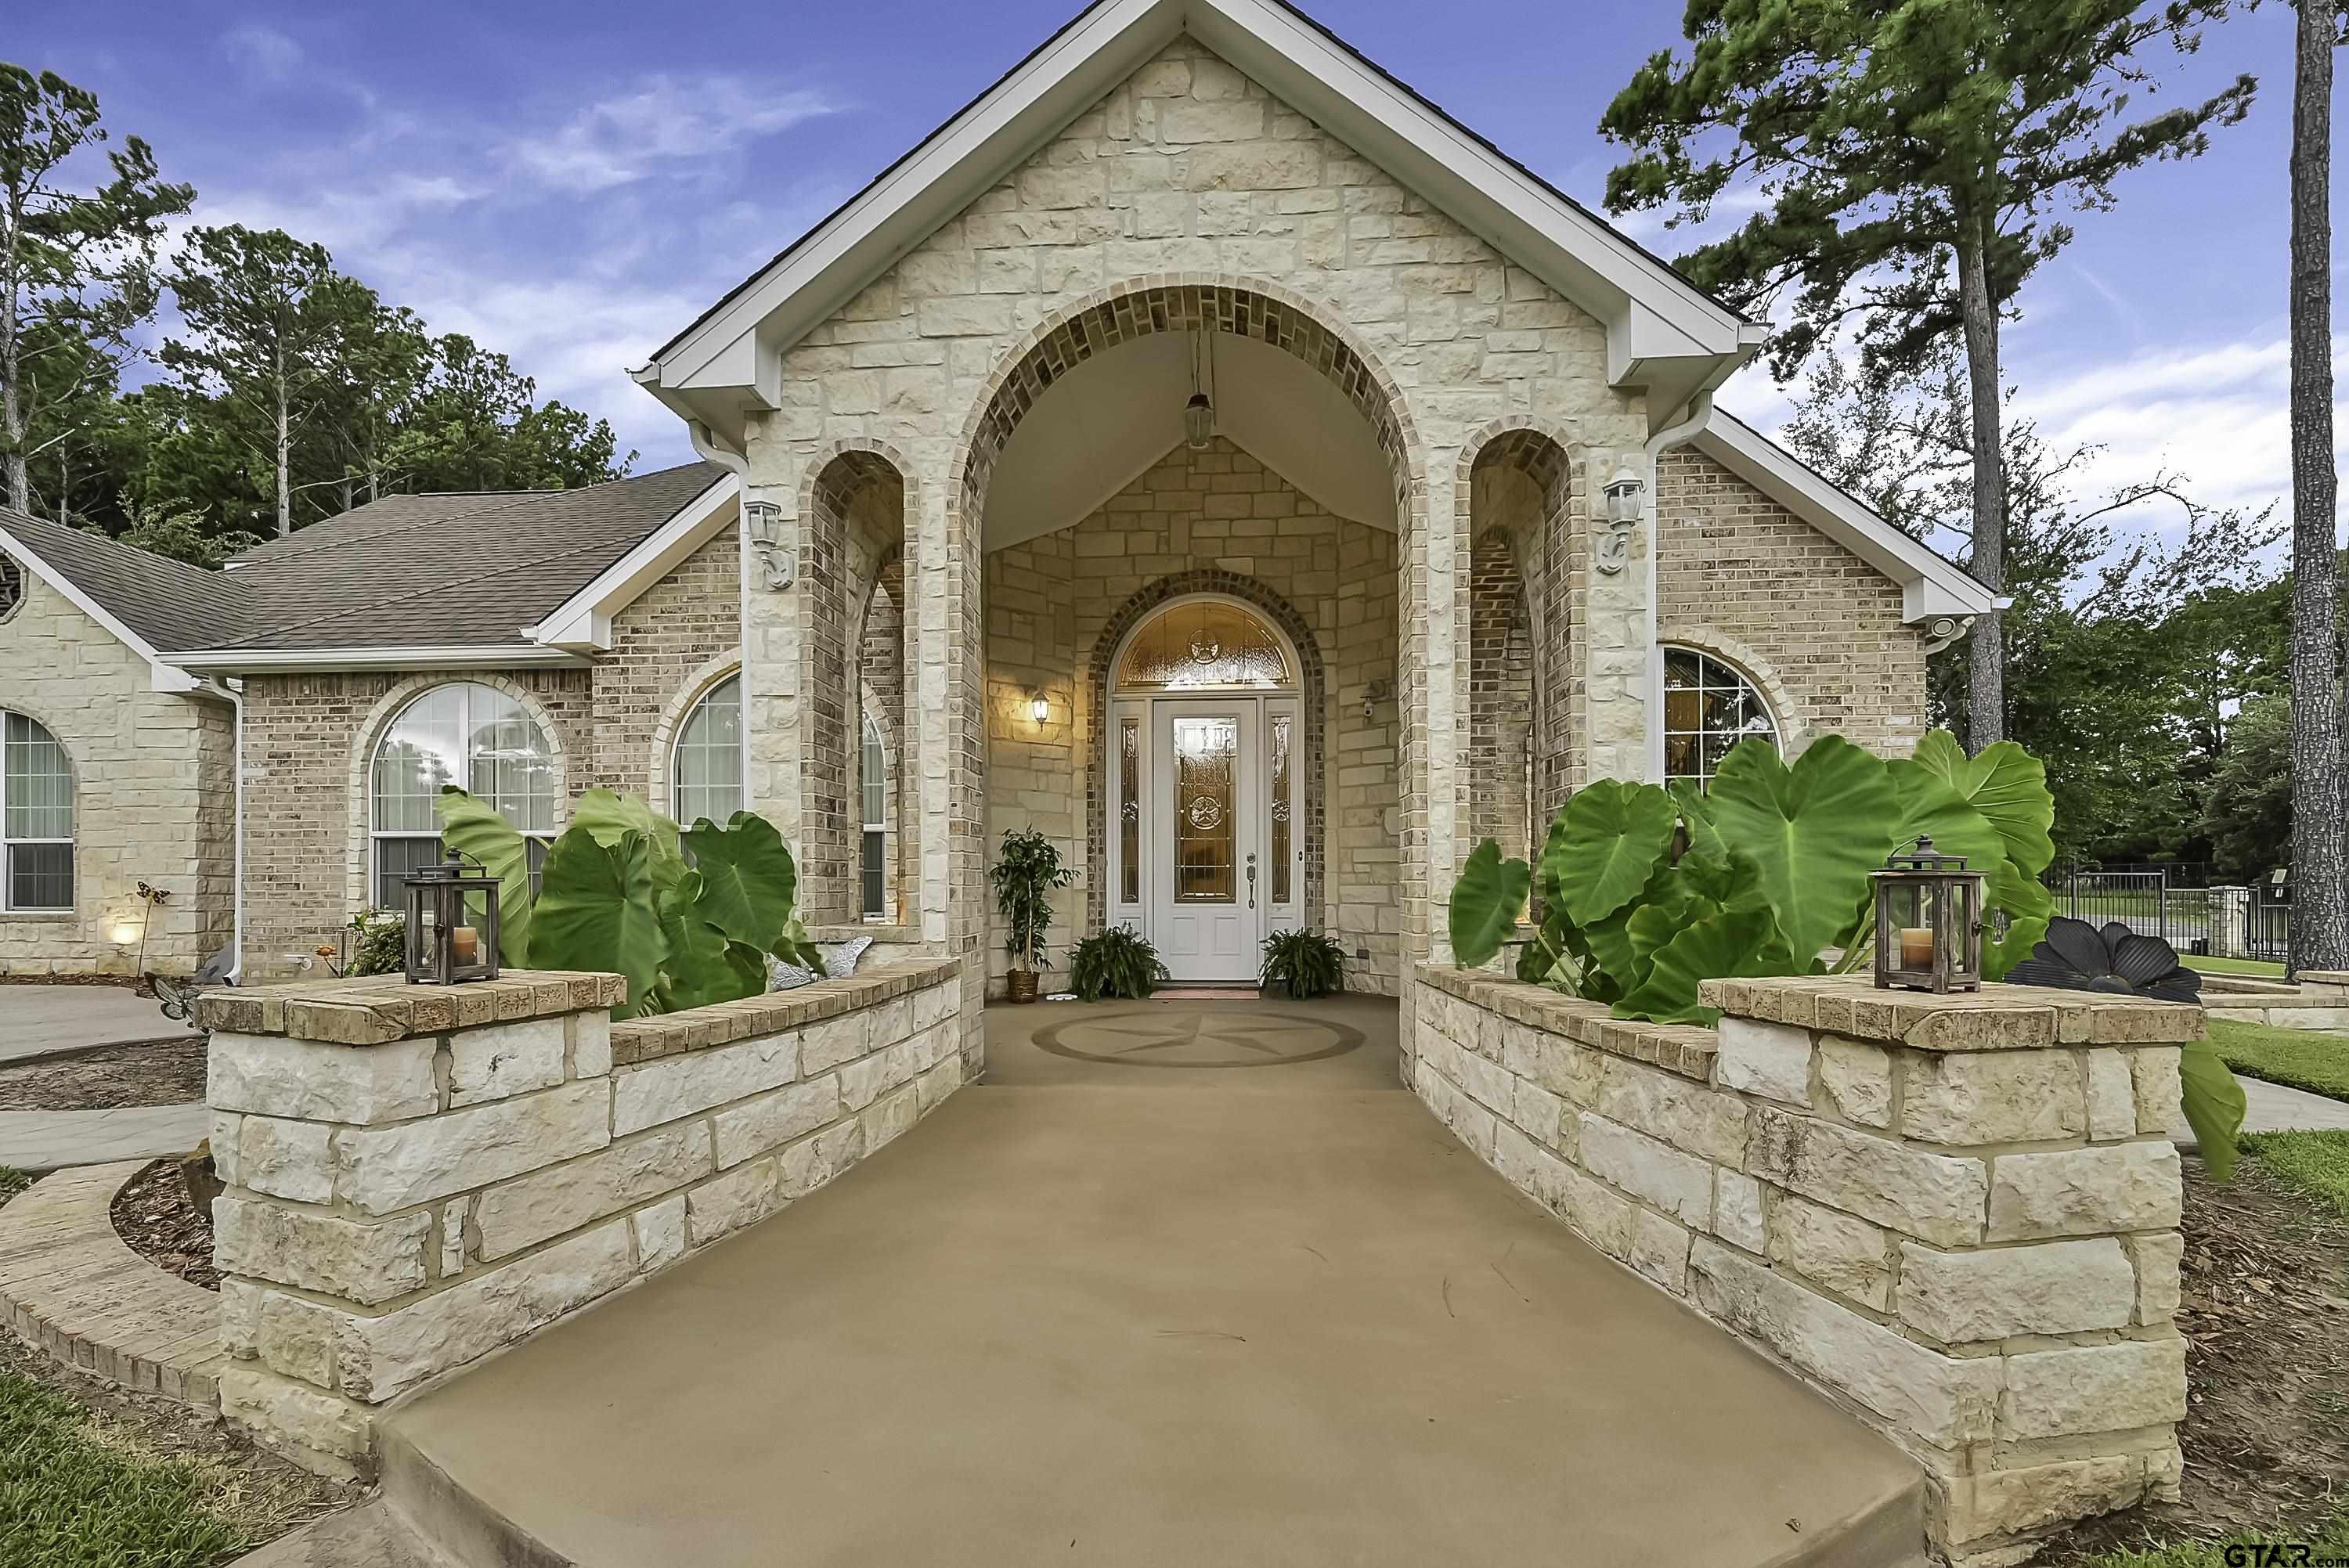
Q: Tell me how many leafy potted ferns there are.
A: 2